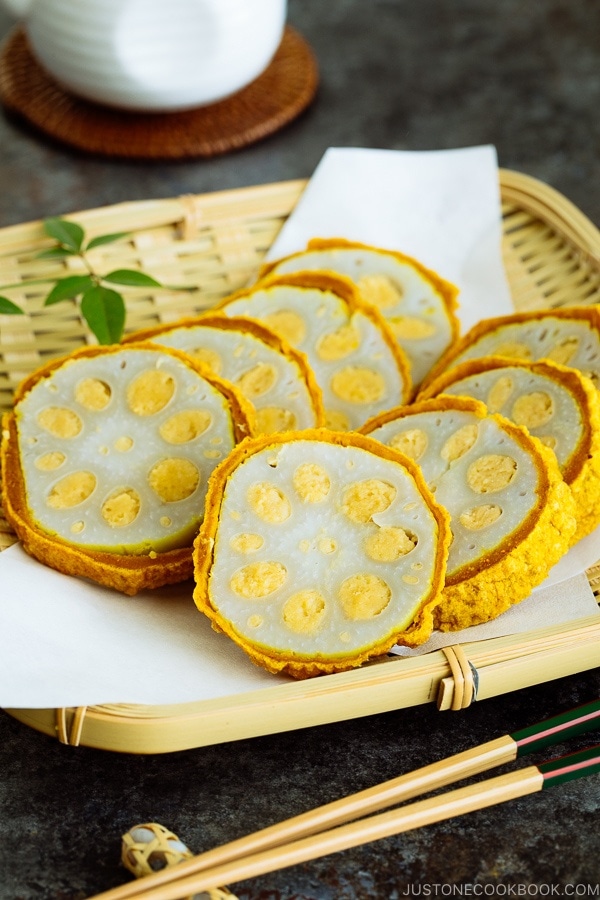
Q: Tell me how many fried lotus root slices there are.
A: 8